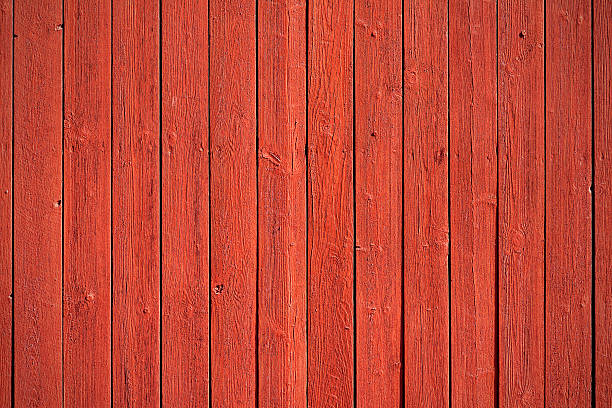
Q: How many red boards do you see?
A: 14